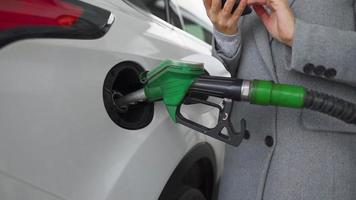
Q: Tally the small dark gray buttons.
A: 5